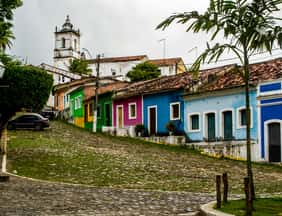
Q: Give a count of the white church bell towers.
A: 1